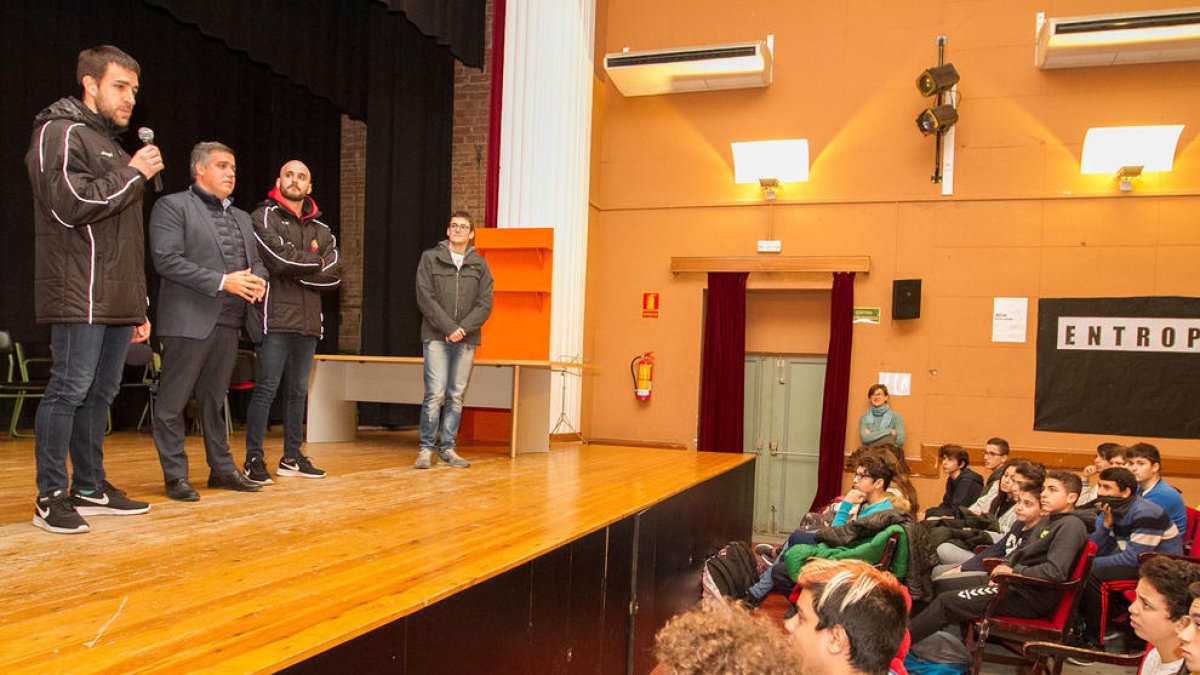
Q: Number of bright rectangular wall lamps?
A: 2